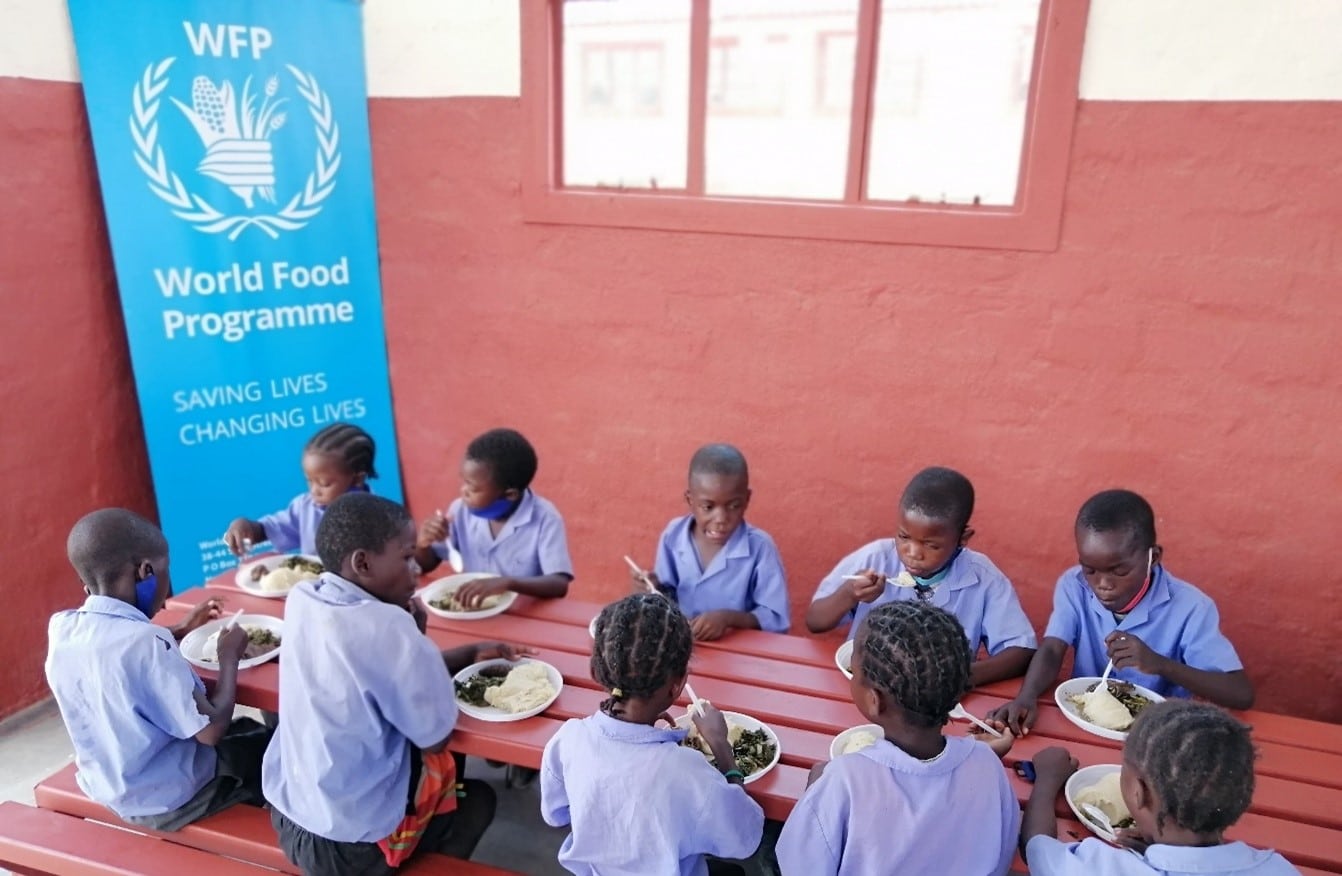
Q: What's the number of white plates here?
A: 10